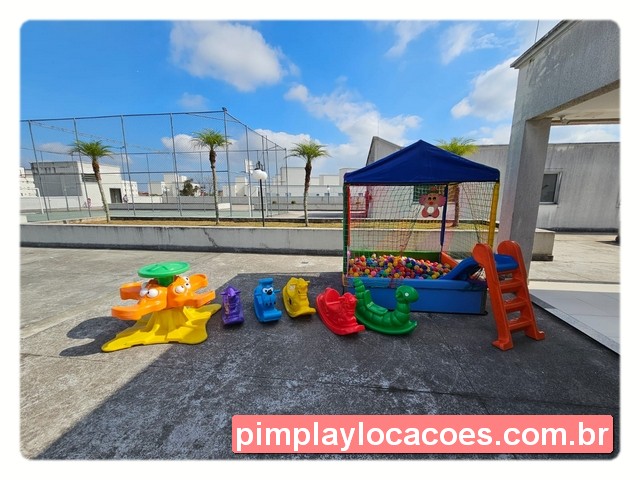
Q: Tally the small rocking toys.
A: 5